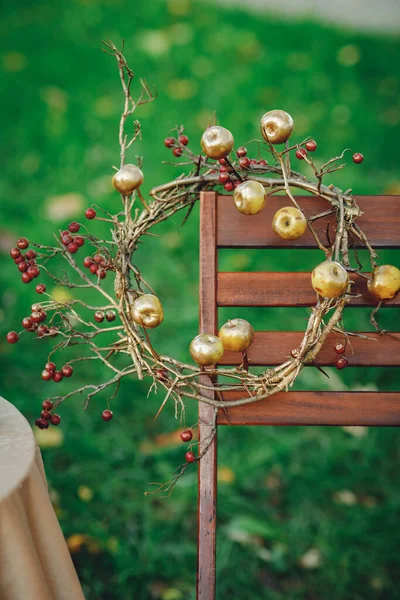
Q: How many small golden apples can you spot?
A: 10